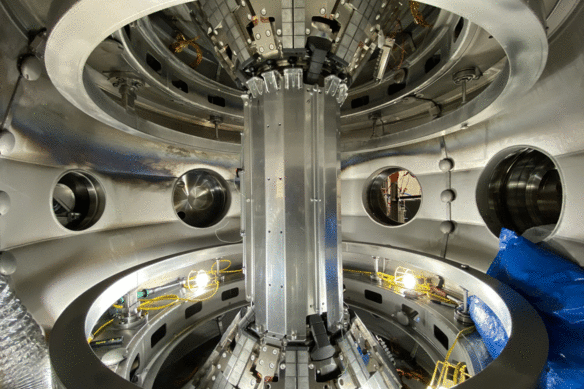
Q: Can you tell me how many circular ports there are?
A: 4